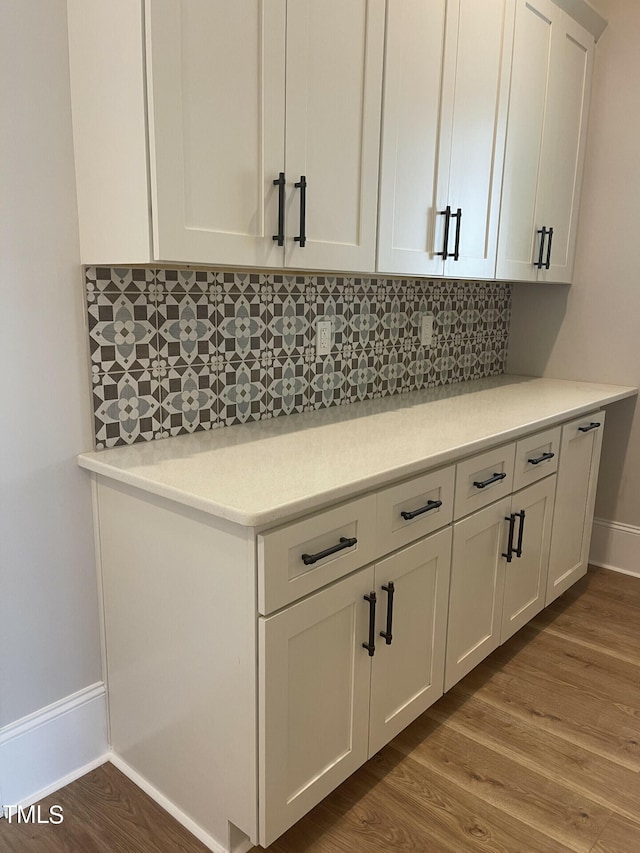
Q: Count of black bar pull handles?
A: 15